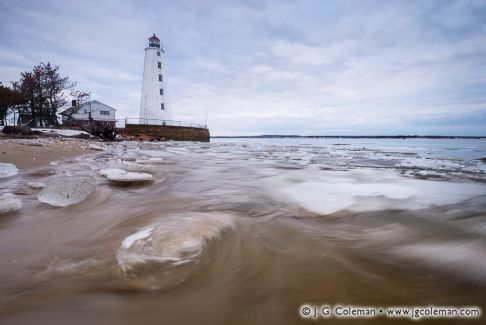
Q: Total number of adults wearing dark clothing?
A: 0